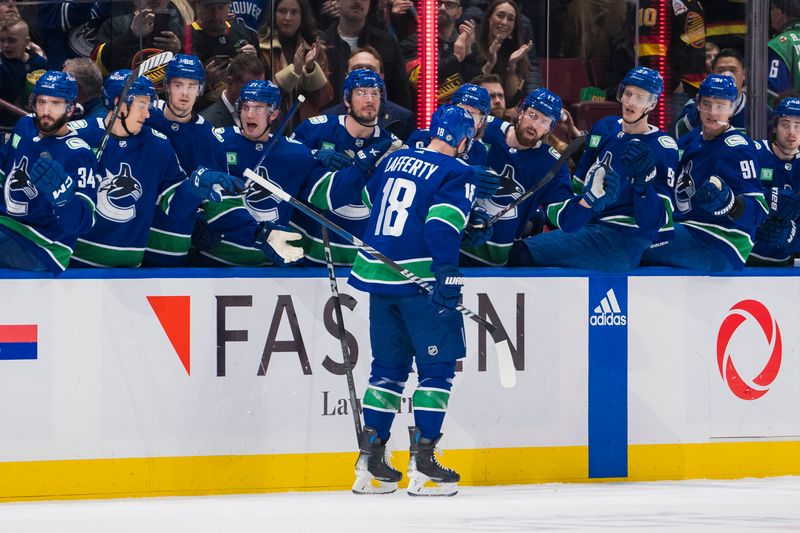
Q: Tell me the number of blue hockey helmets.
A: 11